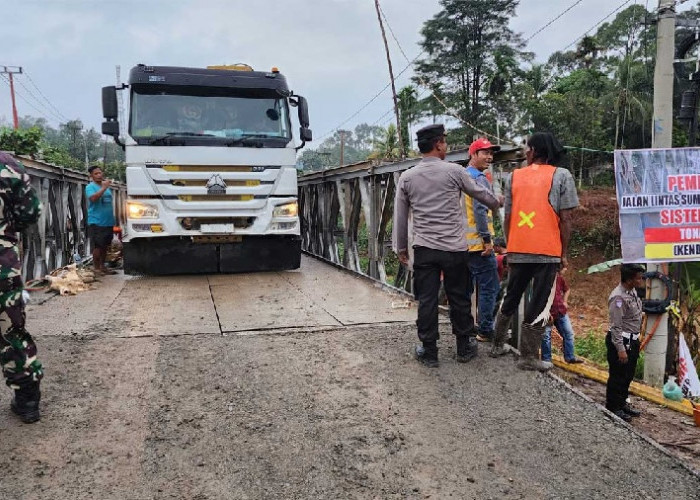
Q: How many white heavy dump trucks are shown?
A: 1